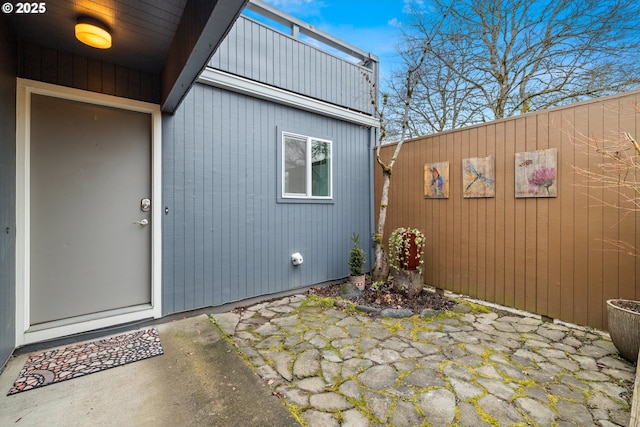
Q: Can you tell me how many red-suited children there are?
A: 0